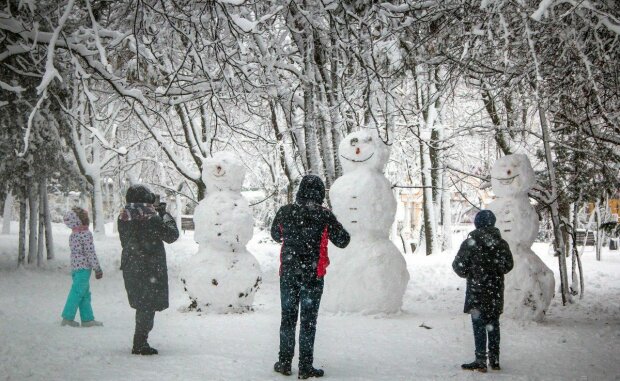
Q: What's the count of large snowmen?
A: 3